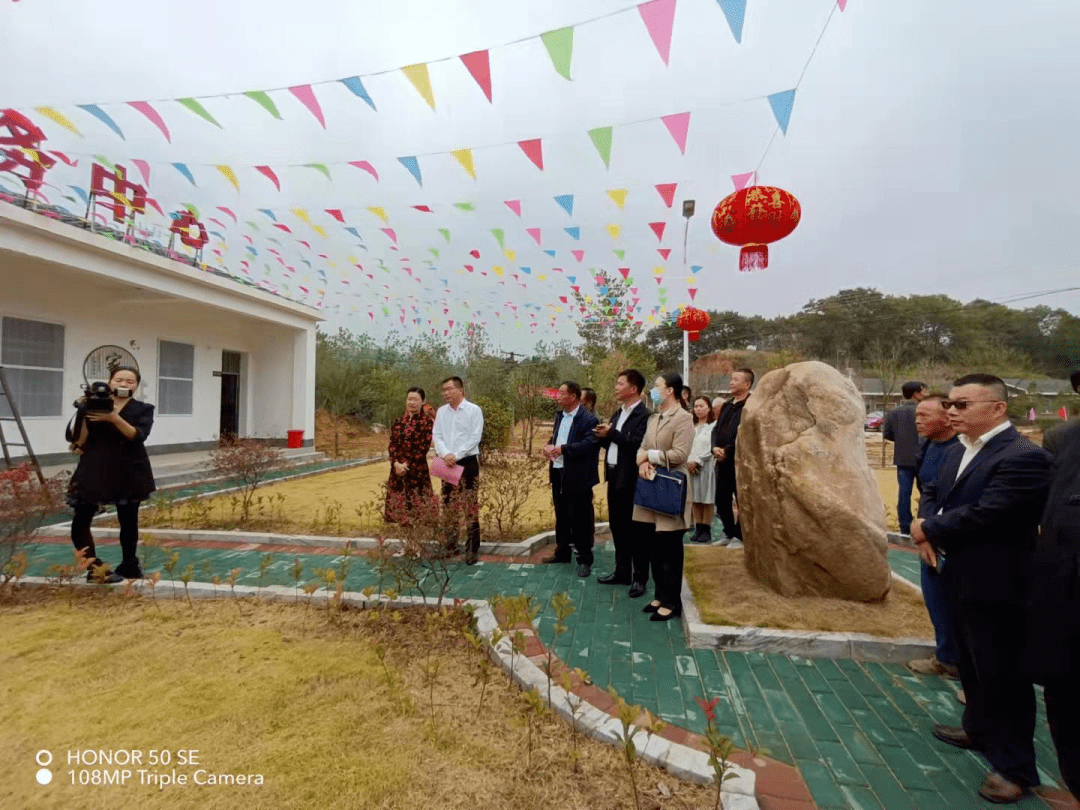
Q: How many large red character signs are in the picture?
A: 3